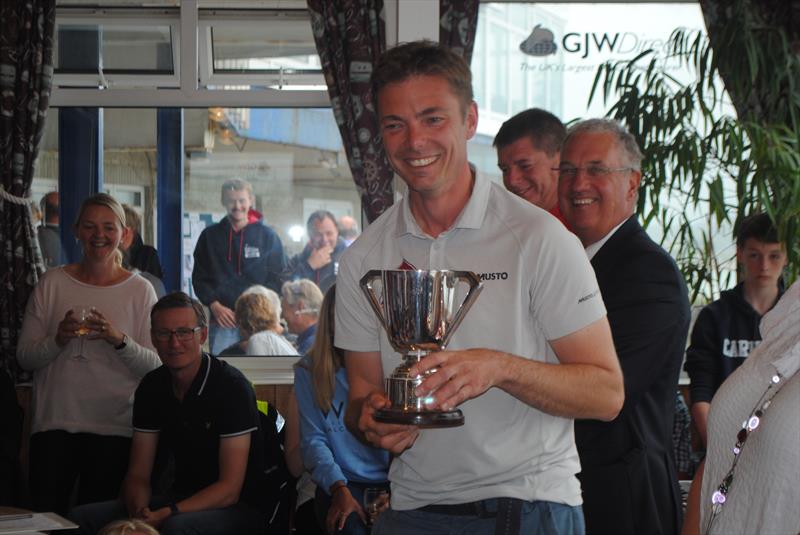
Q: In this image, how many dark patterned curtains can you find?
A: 4